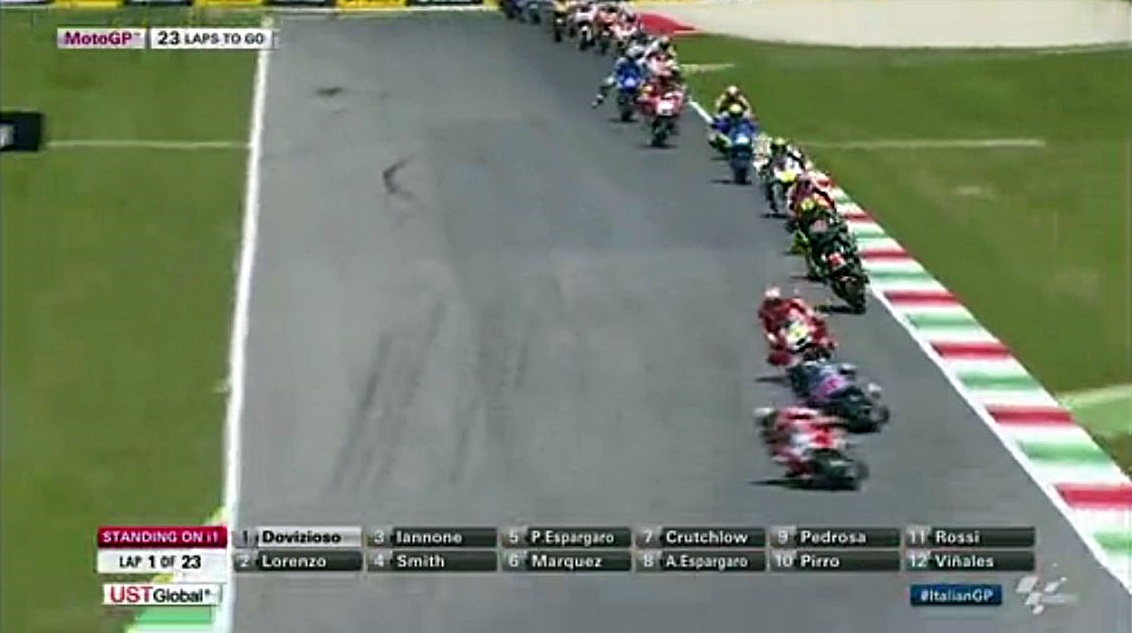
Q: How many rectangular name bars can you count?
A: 12